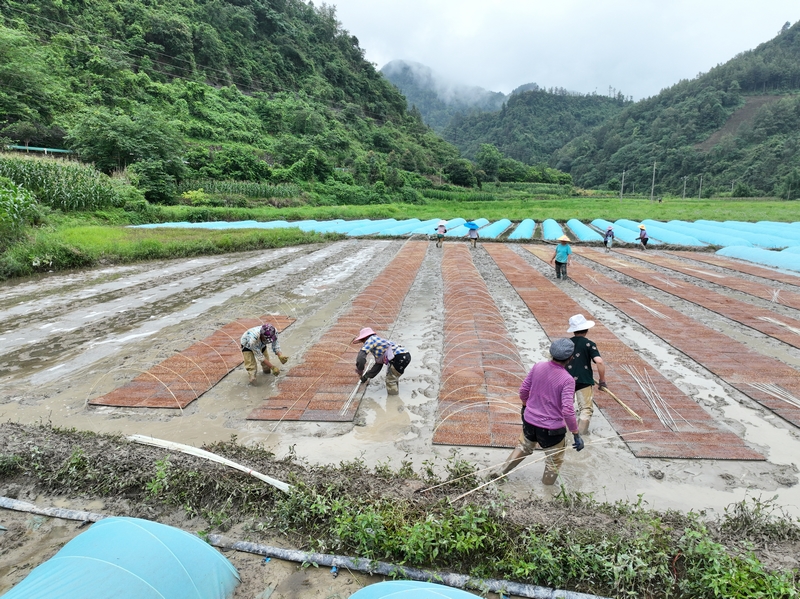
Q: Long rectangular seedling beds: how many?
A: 8